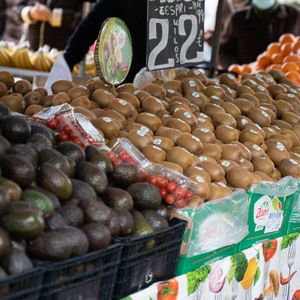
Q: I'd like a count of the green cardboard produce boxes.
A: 3